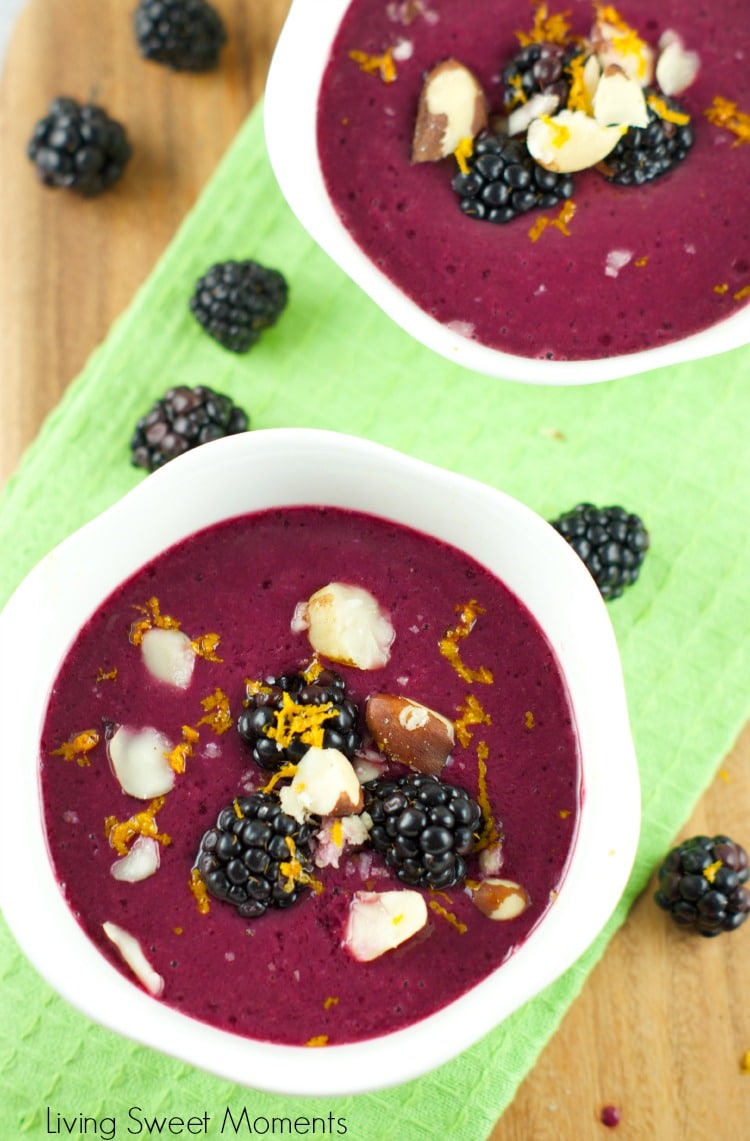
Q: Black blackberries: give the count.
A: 12